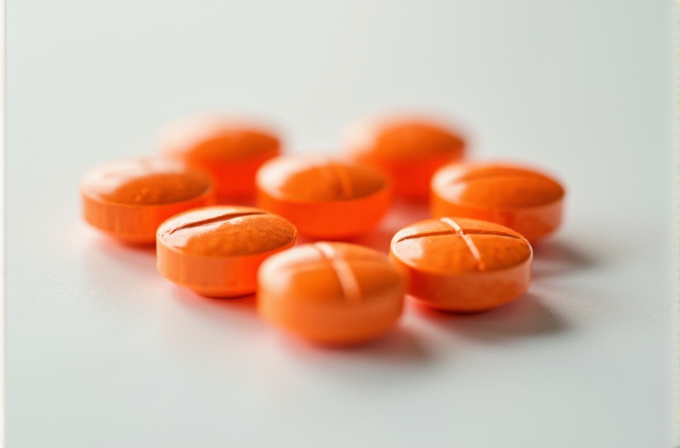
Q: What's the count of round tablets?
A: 8